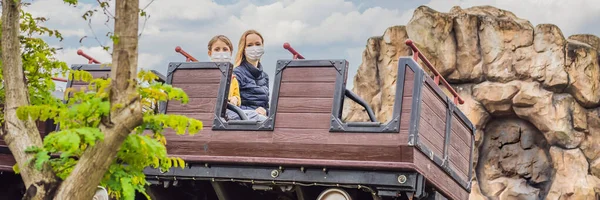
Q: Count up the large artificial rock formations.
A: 1